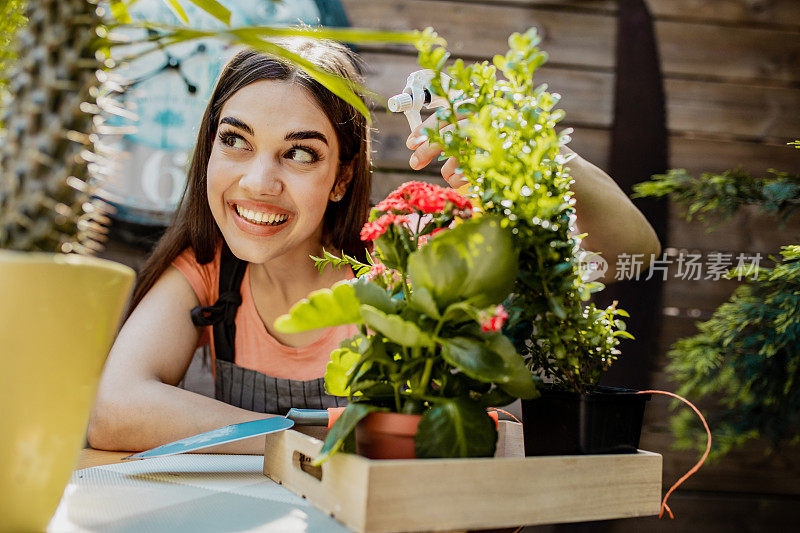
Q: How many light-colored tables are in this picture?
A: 1